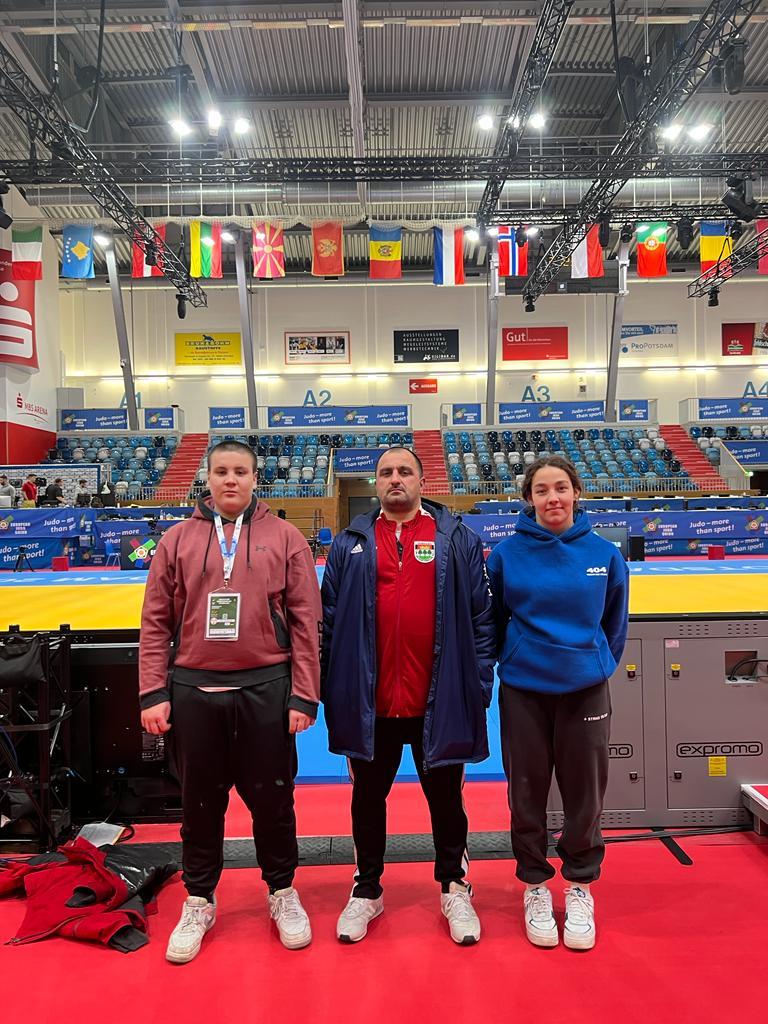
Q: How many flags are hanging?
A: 13